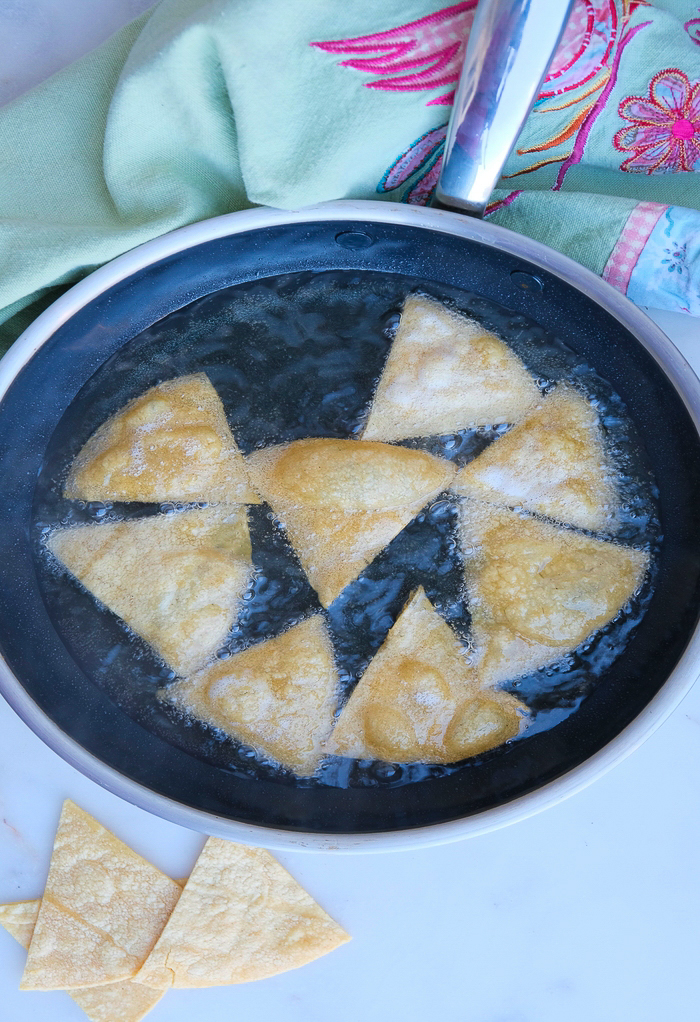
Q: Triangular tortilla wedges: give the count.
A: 11